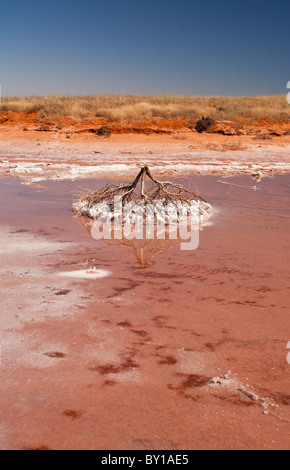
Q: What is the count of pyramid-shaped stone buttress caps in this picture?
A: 0